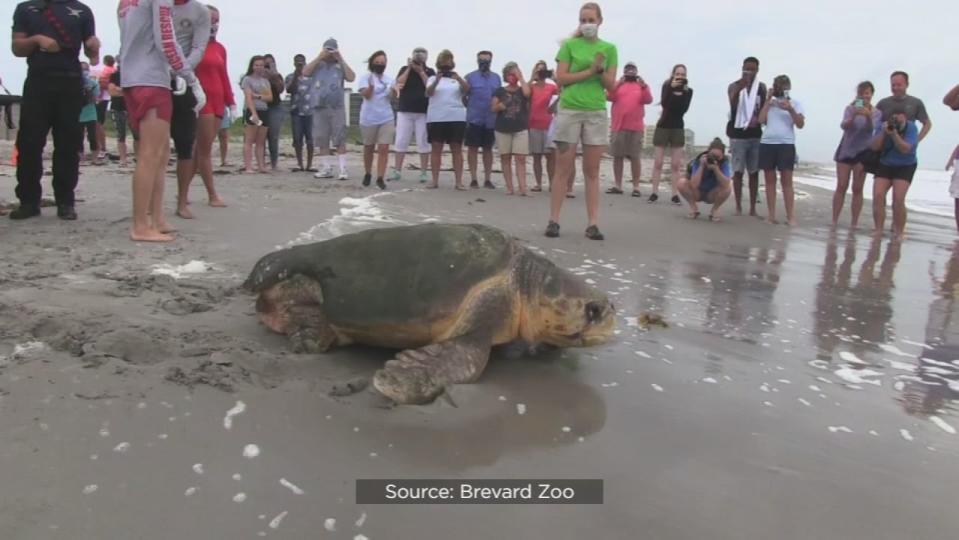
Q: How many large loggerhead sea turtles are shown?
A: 1